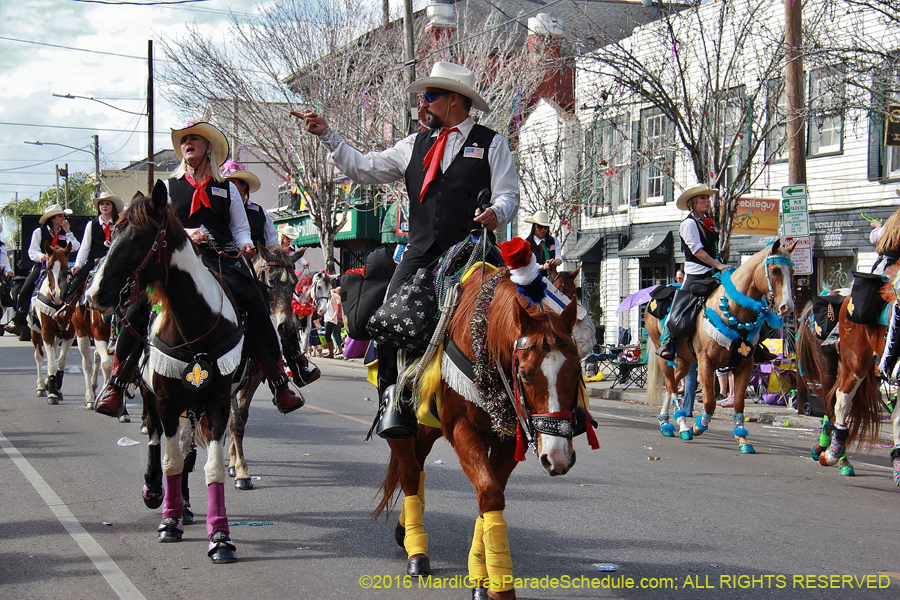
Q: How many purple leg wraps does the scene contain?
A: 2